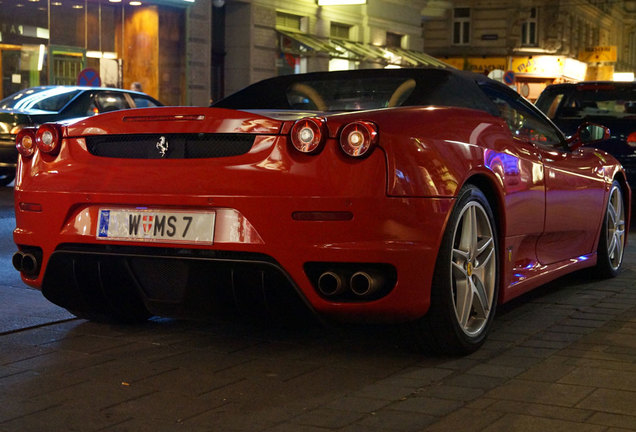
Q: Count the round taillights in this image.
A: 4